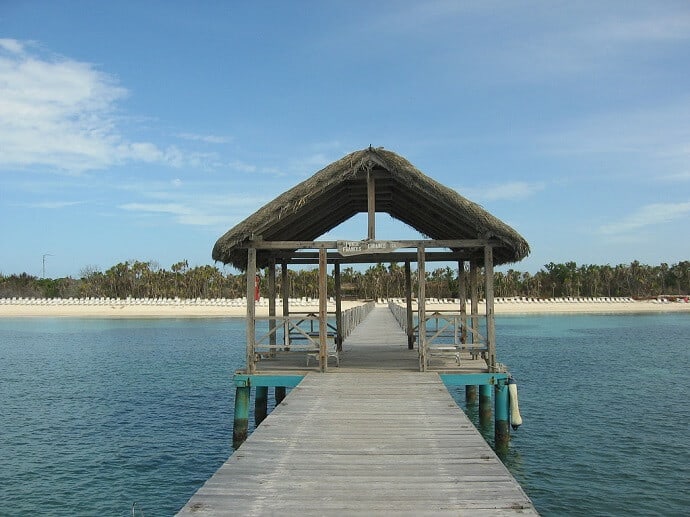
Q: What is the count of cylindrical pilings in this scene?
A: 6